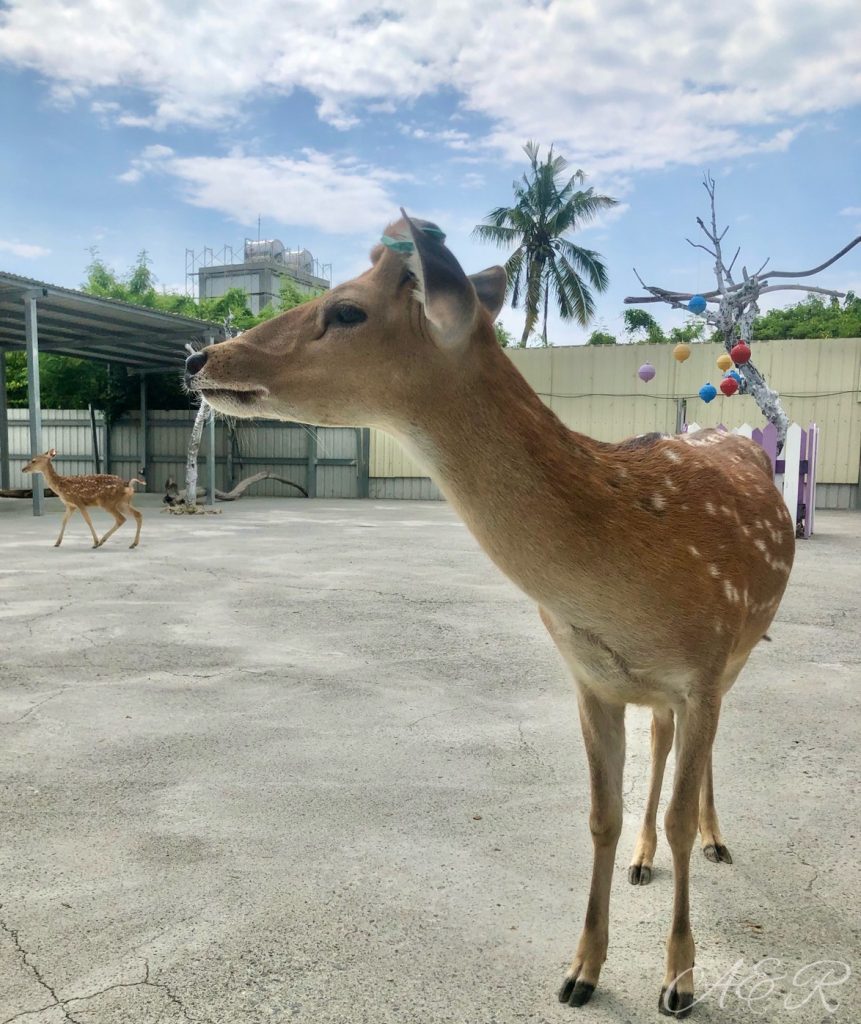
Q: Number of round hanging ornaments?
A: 8